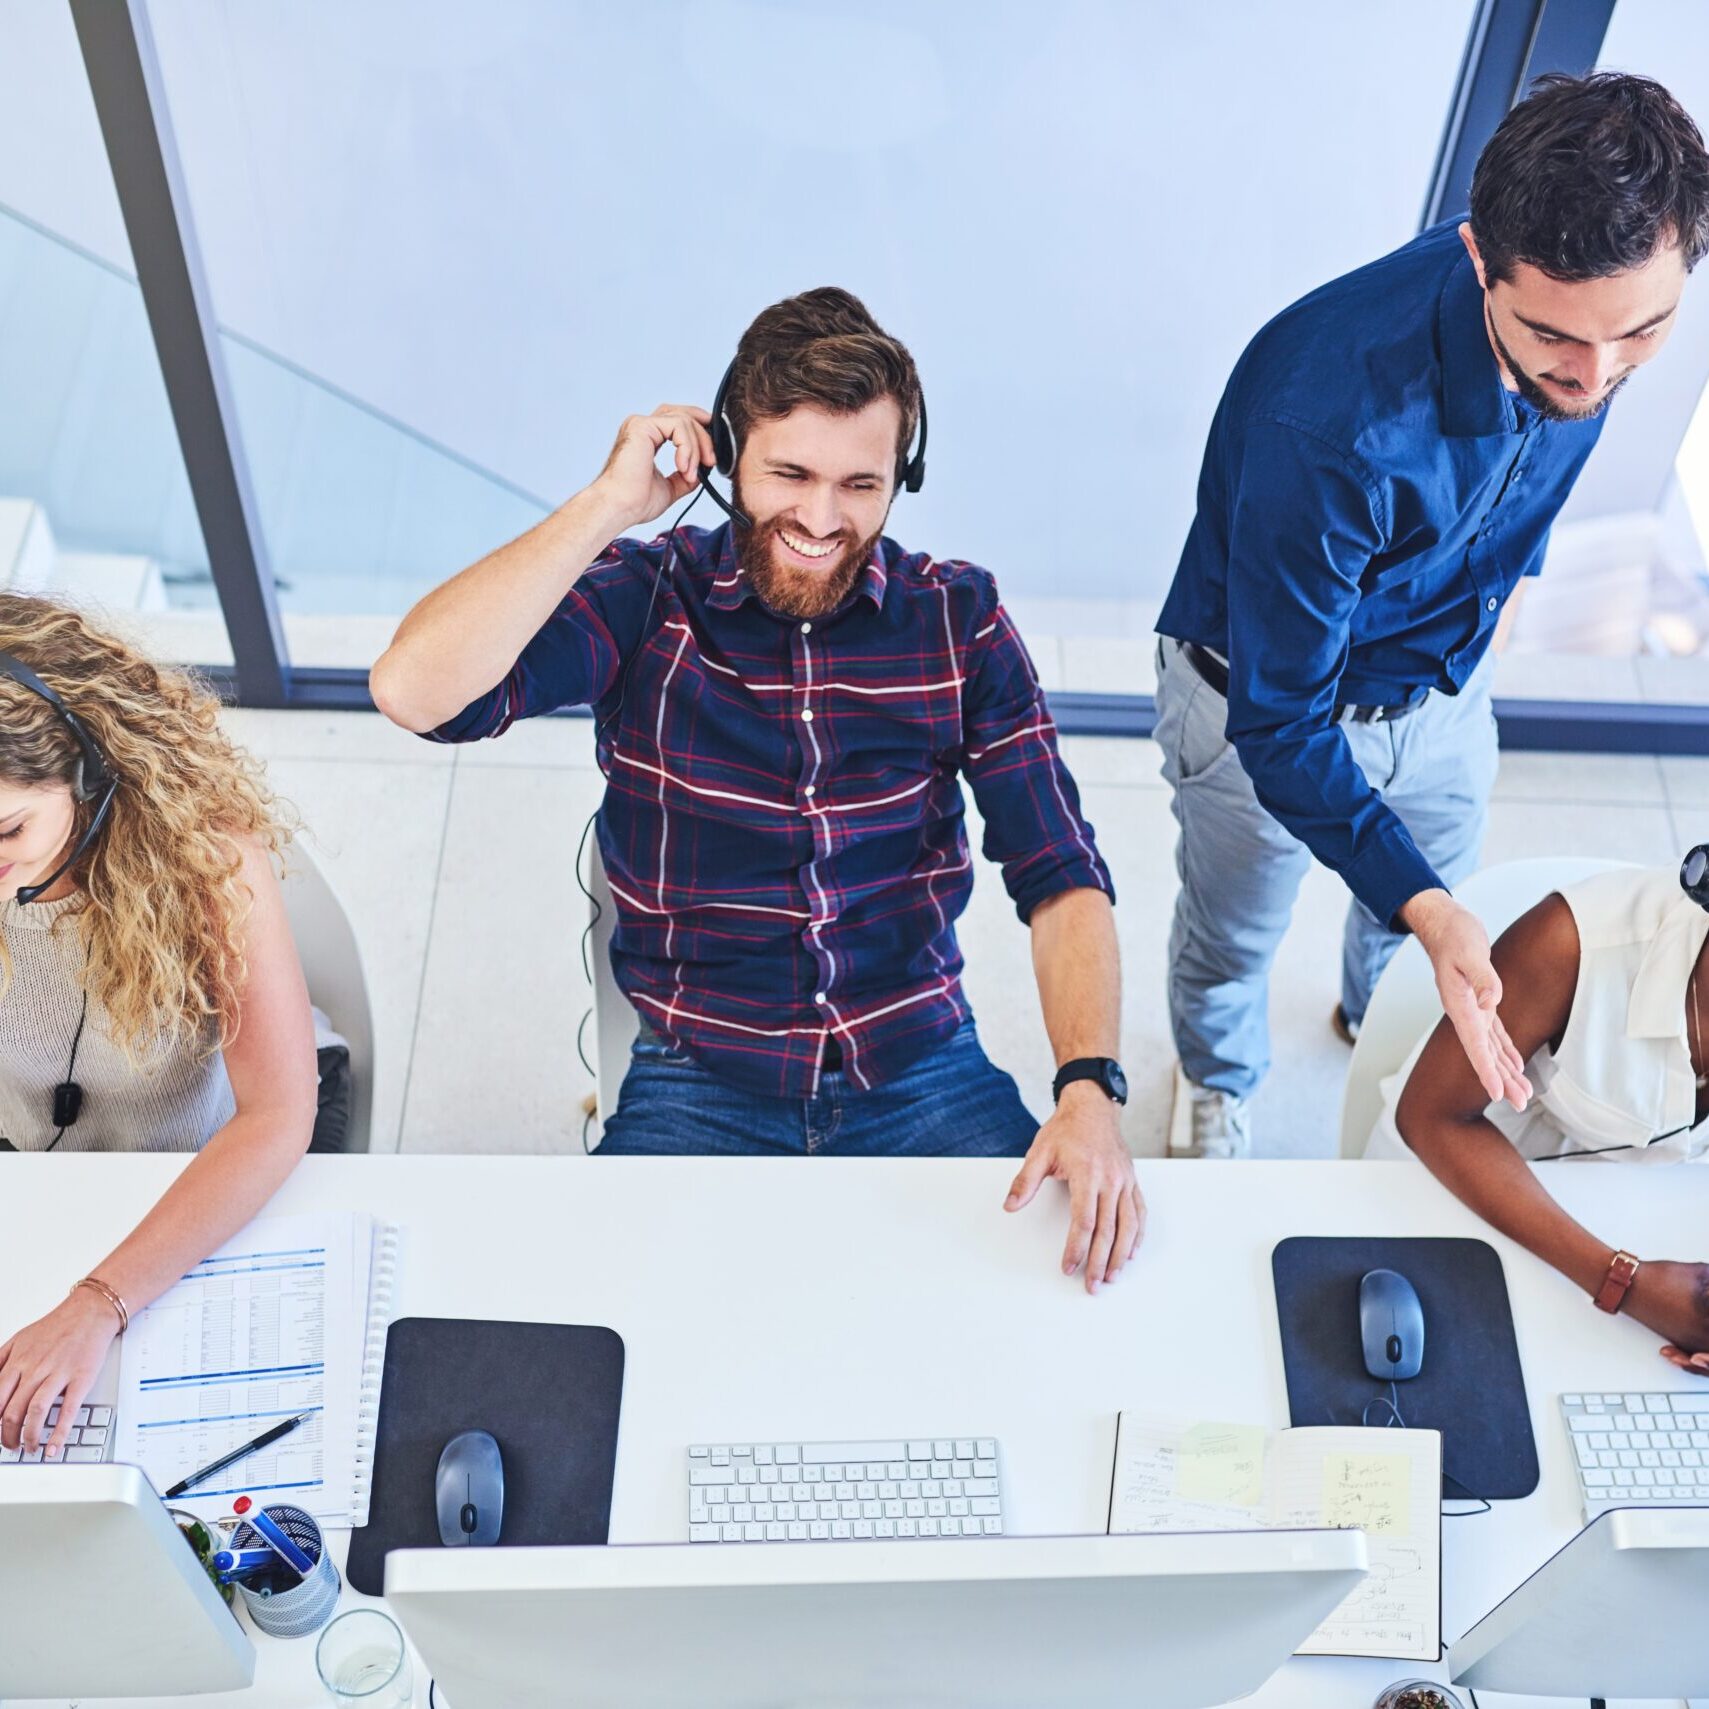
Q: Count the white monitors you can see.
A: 3